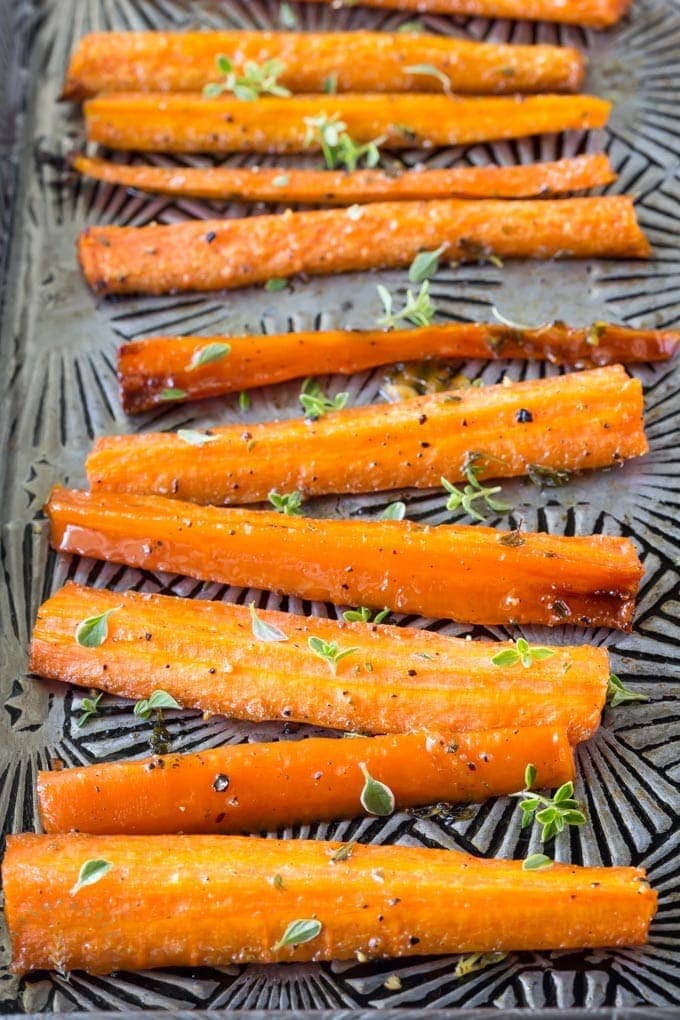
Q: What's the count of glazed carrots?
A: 11